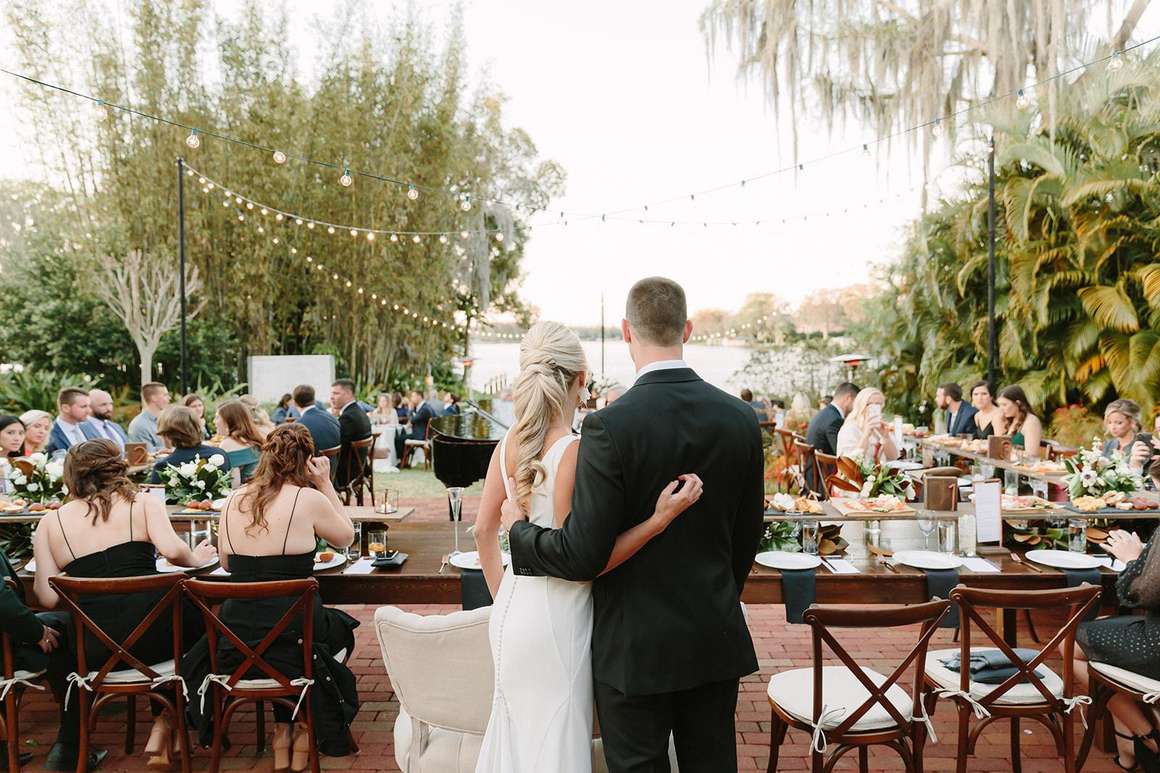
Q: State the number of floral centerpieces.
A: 4